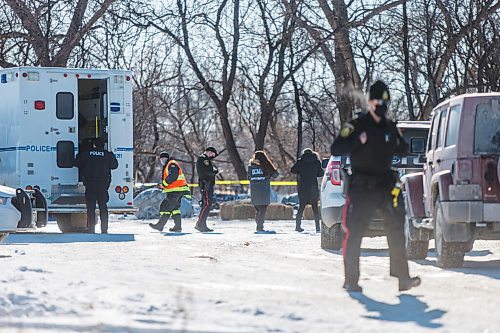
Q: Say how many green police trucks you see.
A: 0